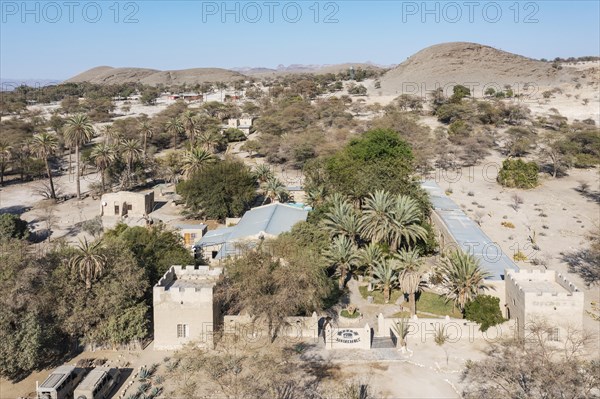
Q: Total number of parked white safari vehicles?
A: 2